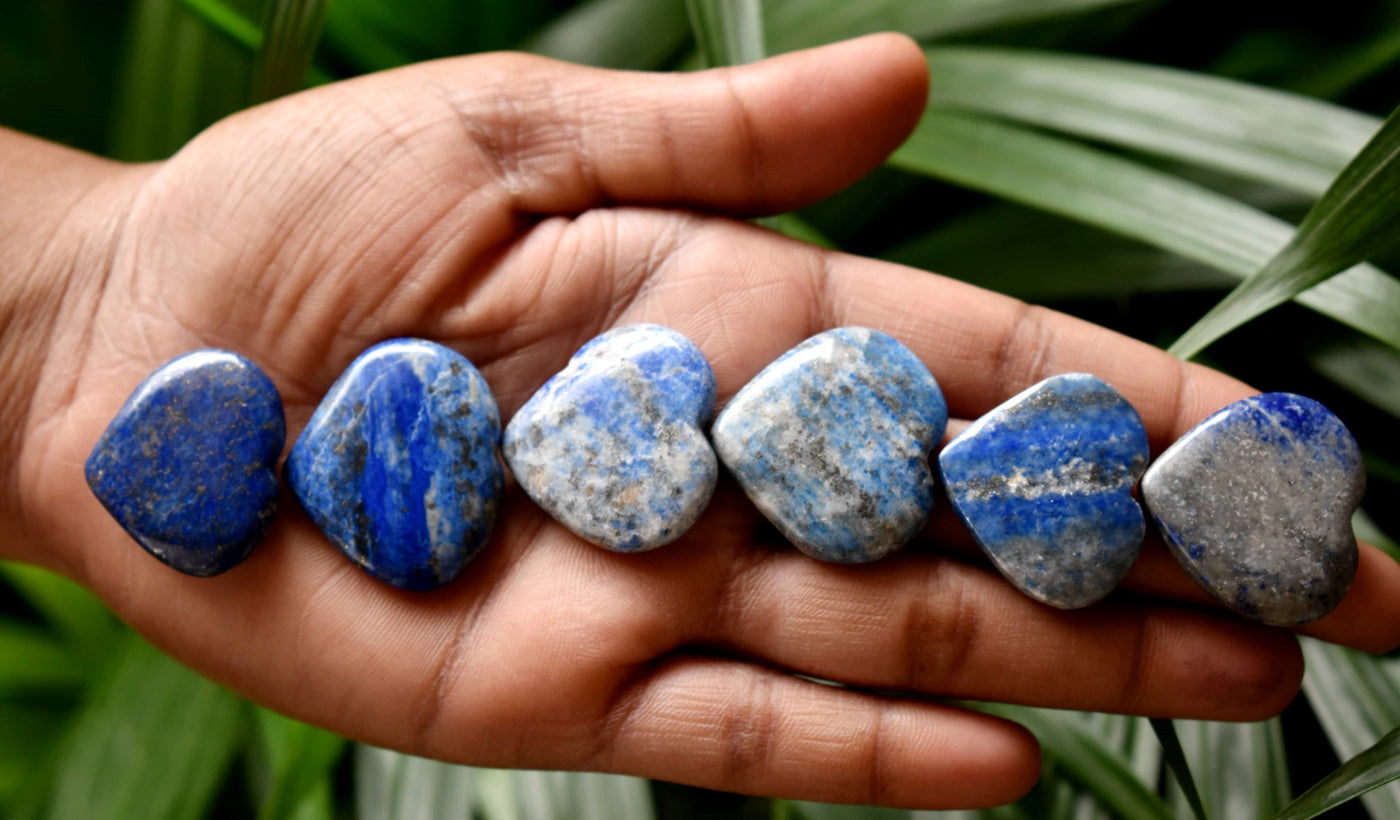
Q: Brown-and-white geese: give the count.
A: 0